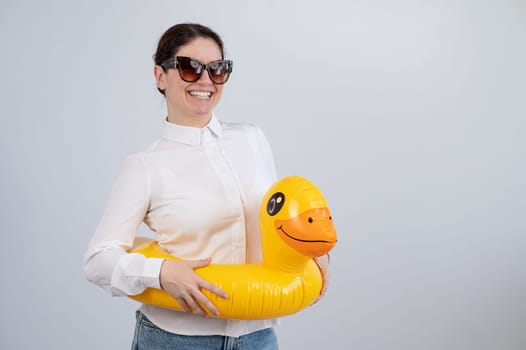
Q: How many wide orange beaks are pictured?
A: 1